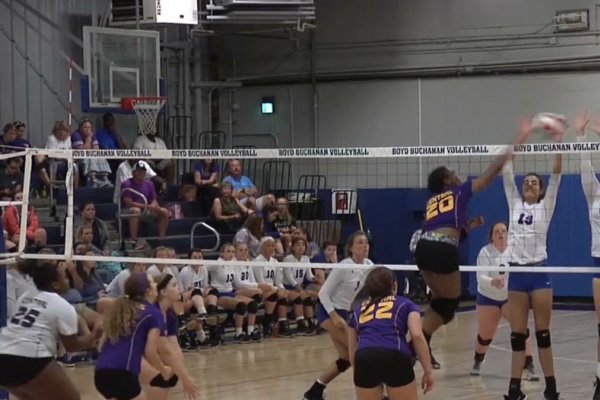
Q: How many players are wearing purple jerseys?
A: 4